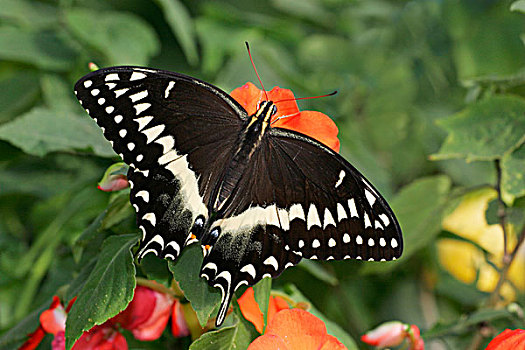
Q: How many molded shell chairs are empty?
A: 0